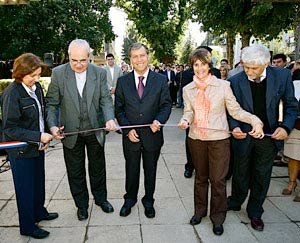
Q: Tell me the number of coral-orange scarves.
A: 1